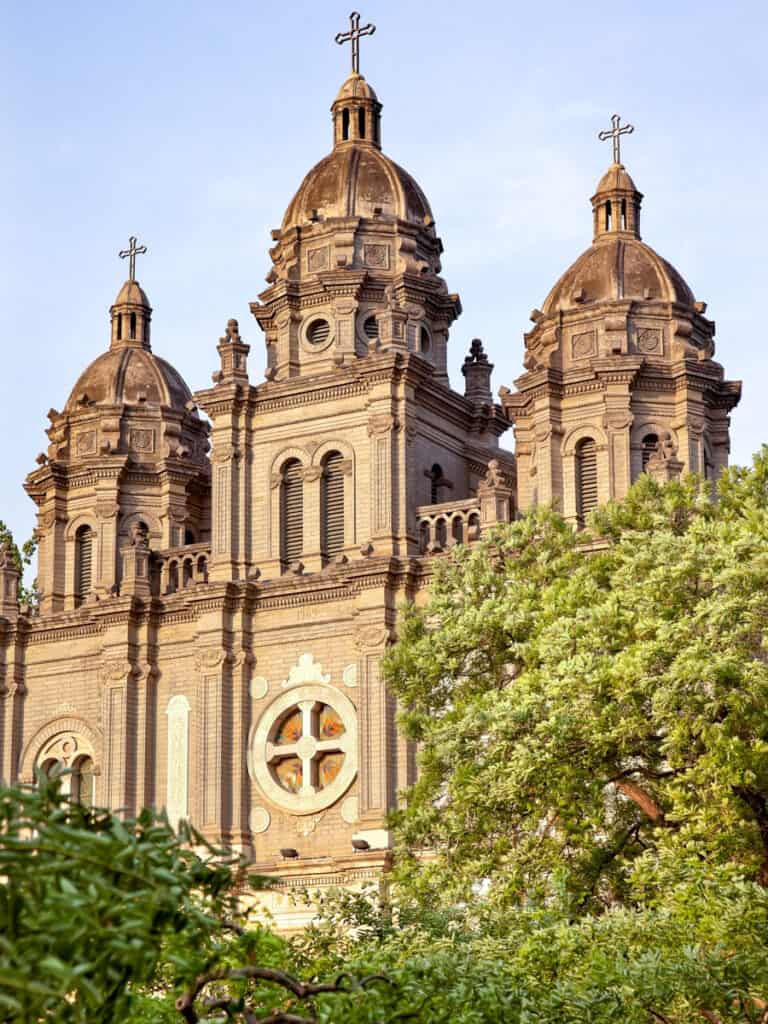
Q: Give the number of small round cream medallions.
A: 4